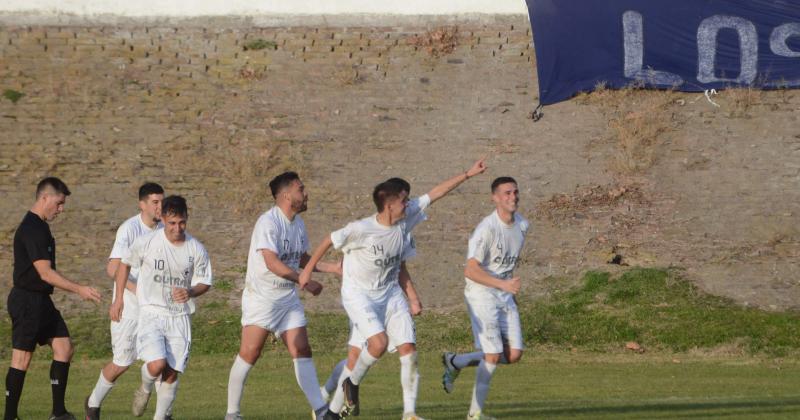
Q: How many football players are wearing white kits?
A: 6